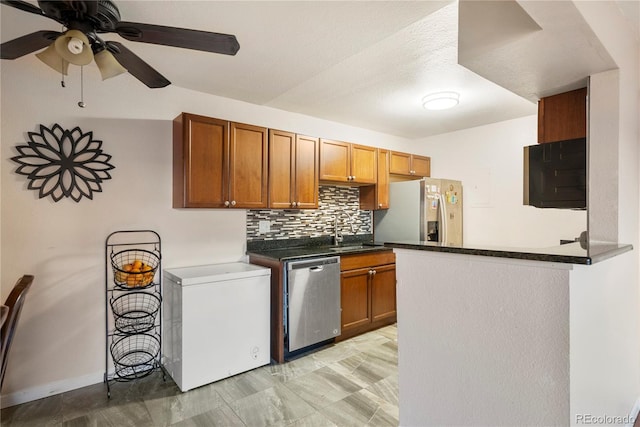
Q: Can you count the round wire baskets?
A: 3